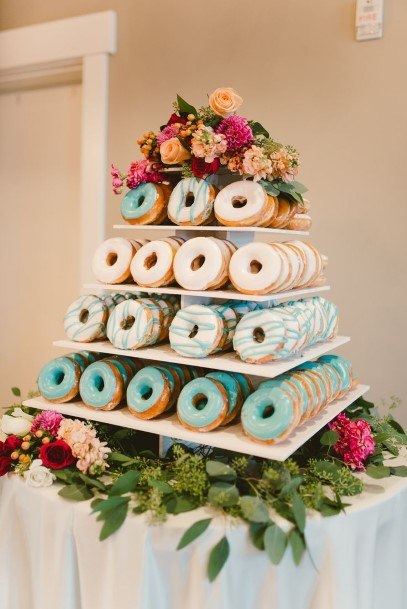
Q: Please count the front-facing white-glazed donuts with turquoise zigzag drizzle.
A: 5